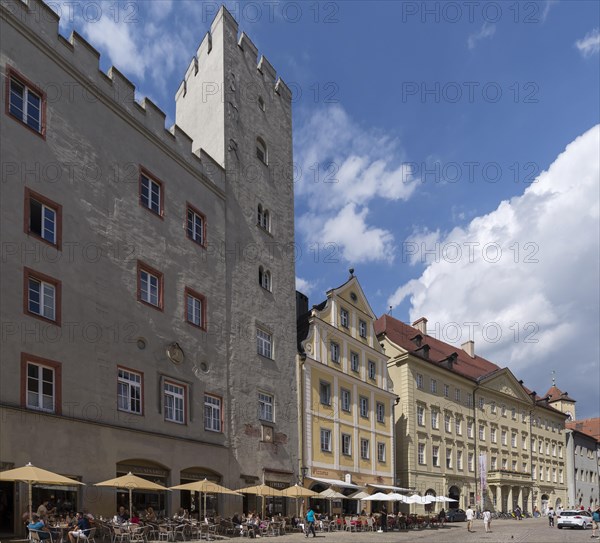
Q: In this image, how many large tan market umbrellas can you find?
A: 5